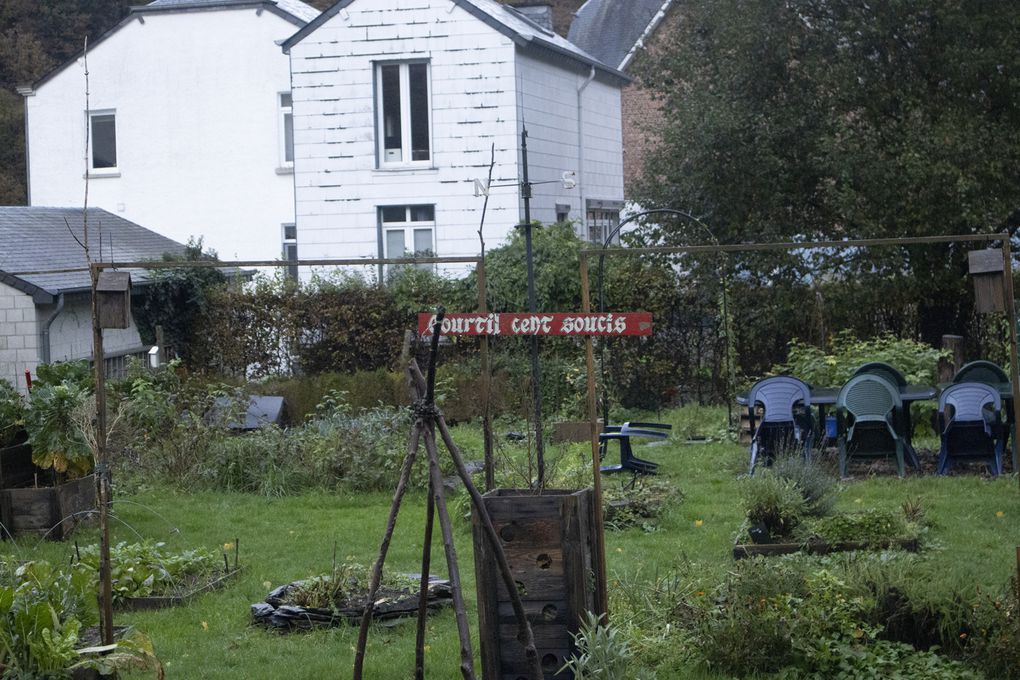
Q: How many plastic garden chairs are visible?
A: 6